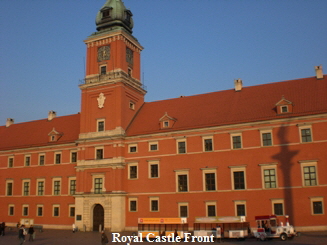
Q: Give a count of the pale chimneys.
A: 4